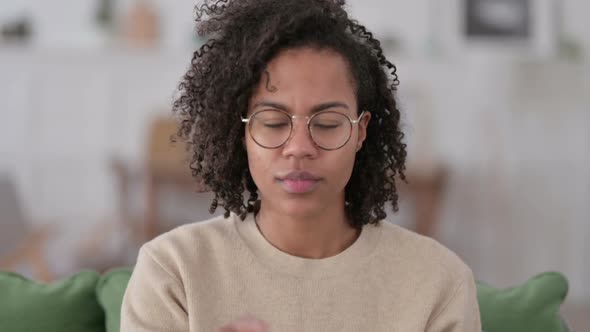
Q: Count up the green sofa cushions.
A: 3